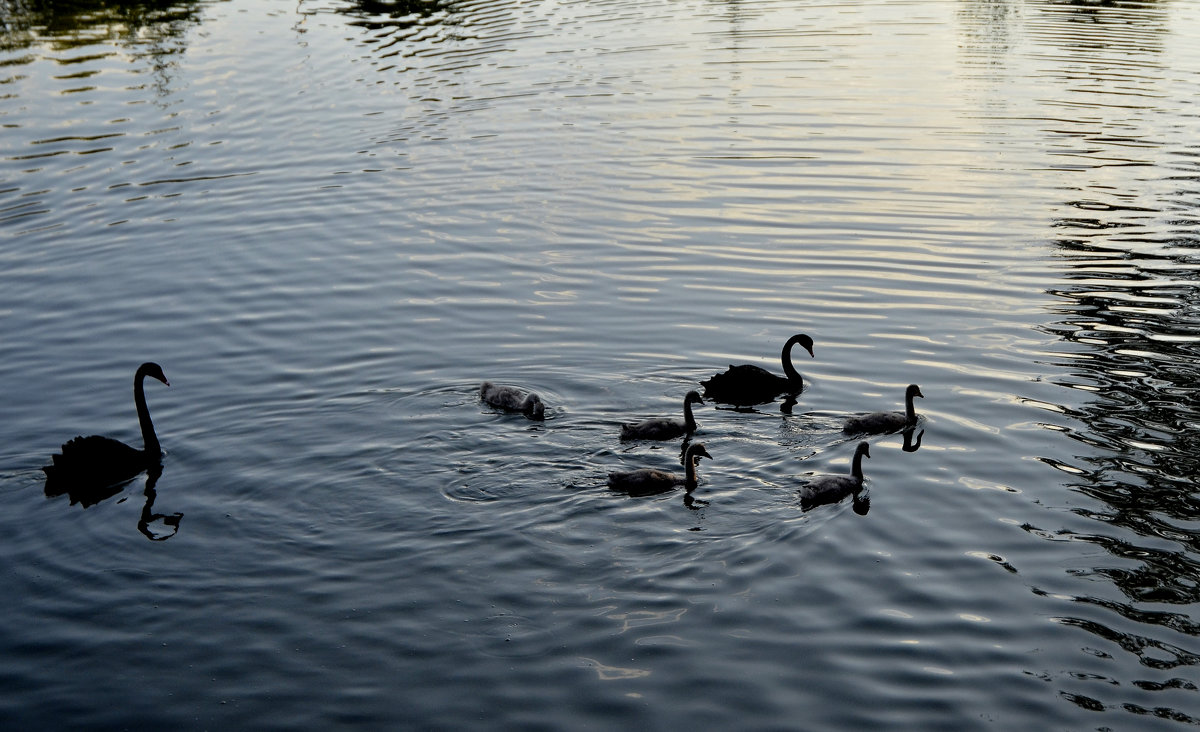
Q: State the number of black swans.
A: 2